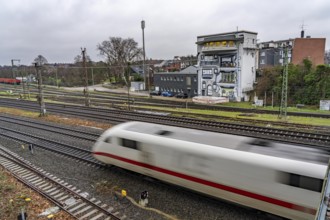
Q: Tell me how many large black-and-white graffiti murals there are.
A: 1